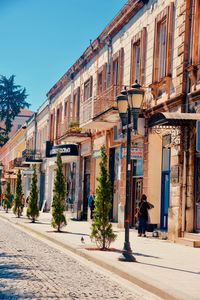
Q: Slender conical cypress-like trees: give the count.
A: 5